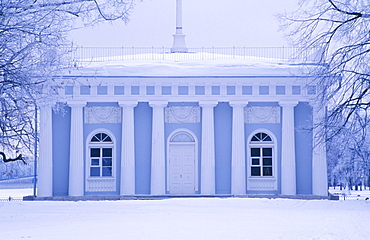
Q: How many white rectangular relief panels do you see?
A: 3